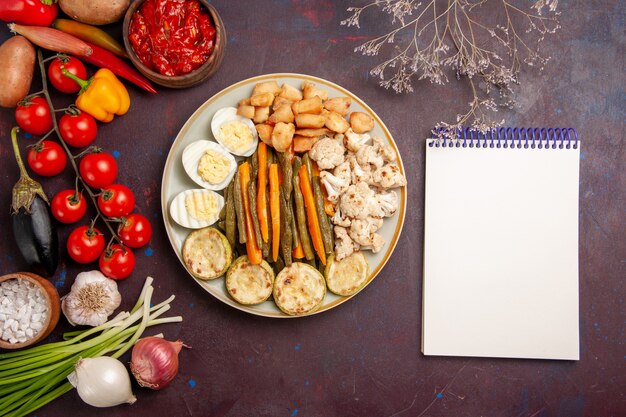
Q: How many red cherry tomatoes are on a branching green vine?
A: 10